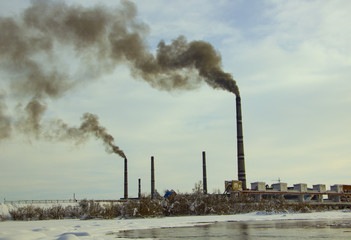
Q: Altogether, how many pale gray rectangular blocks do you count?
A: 5